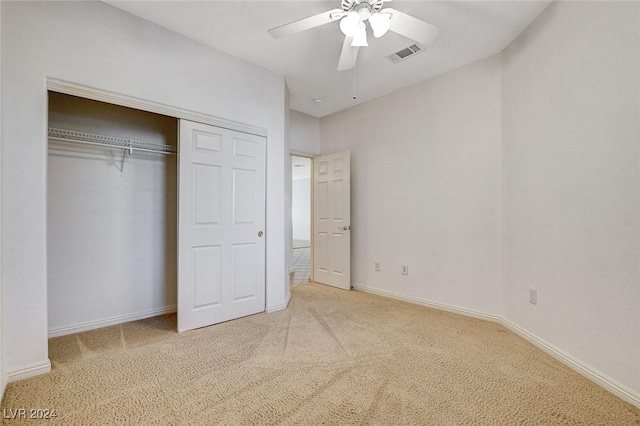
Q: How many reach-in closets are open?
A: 1